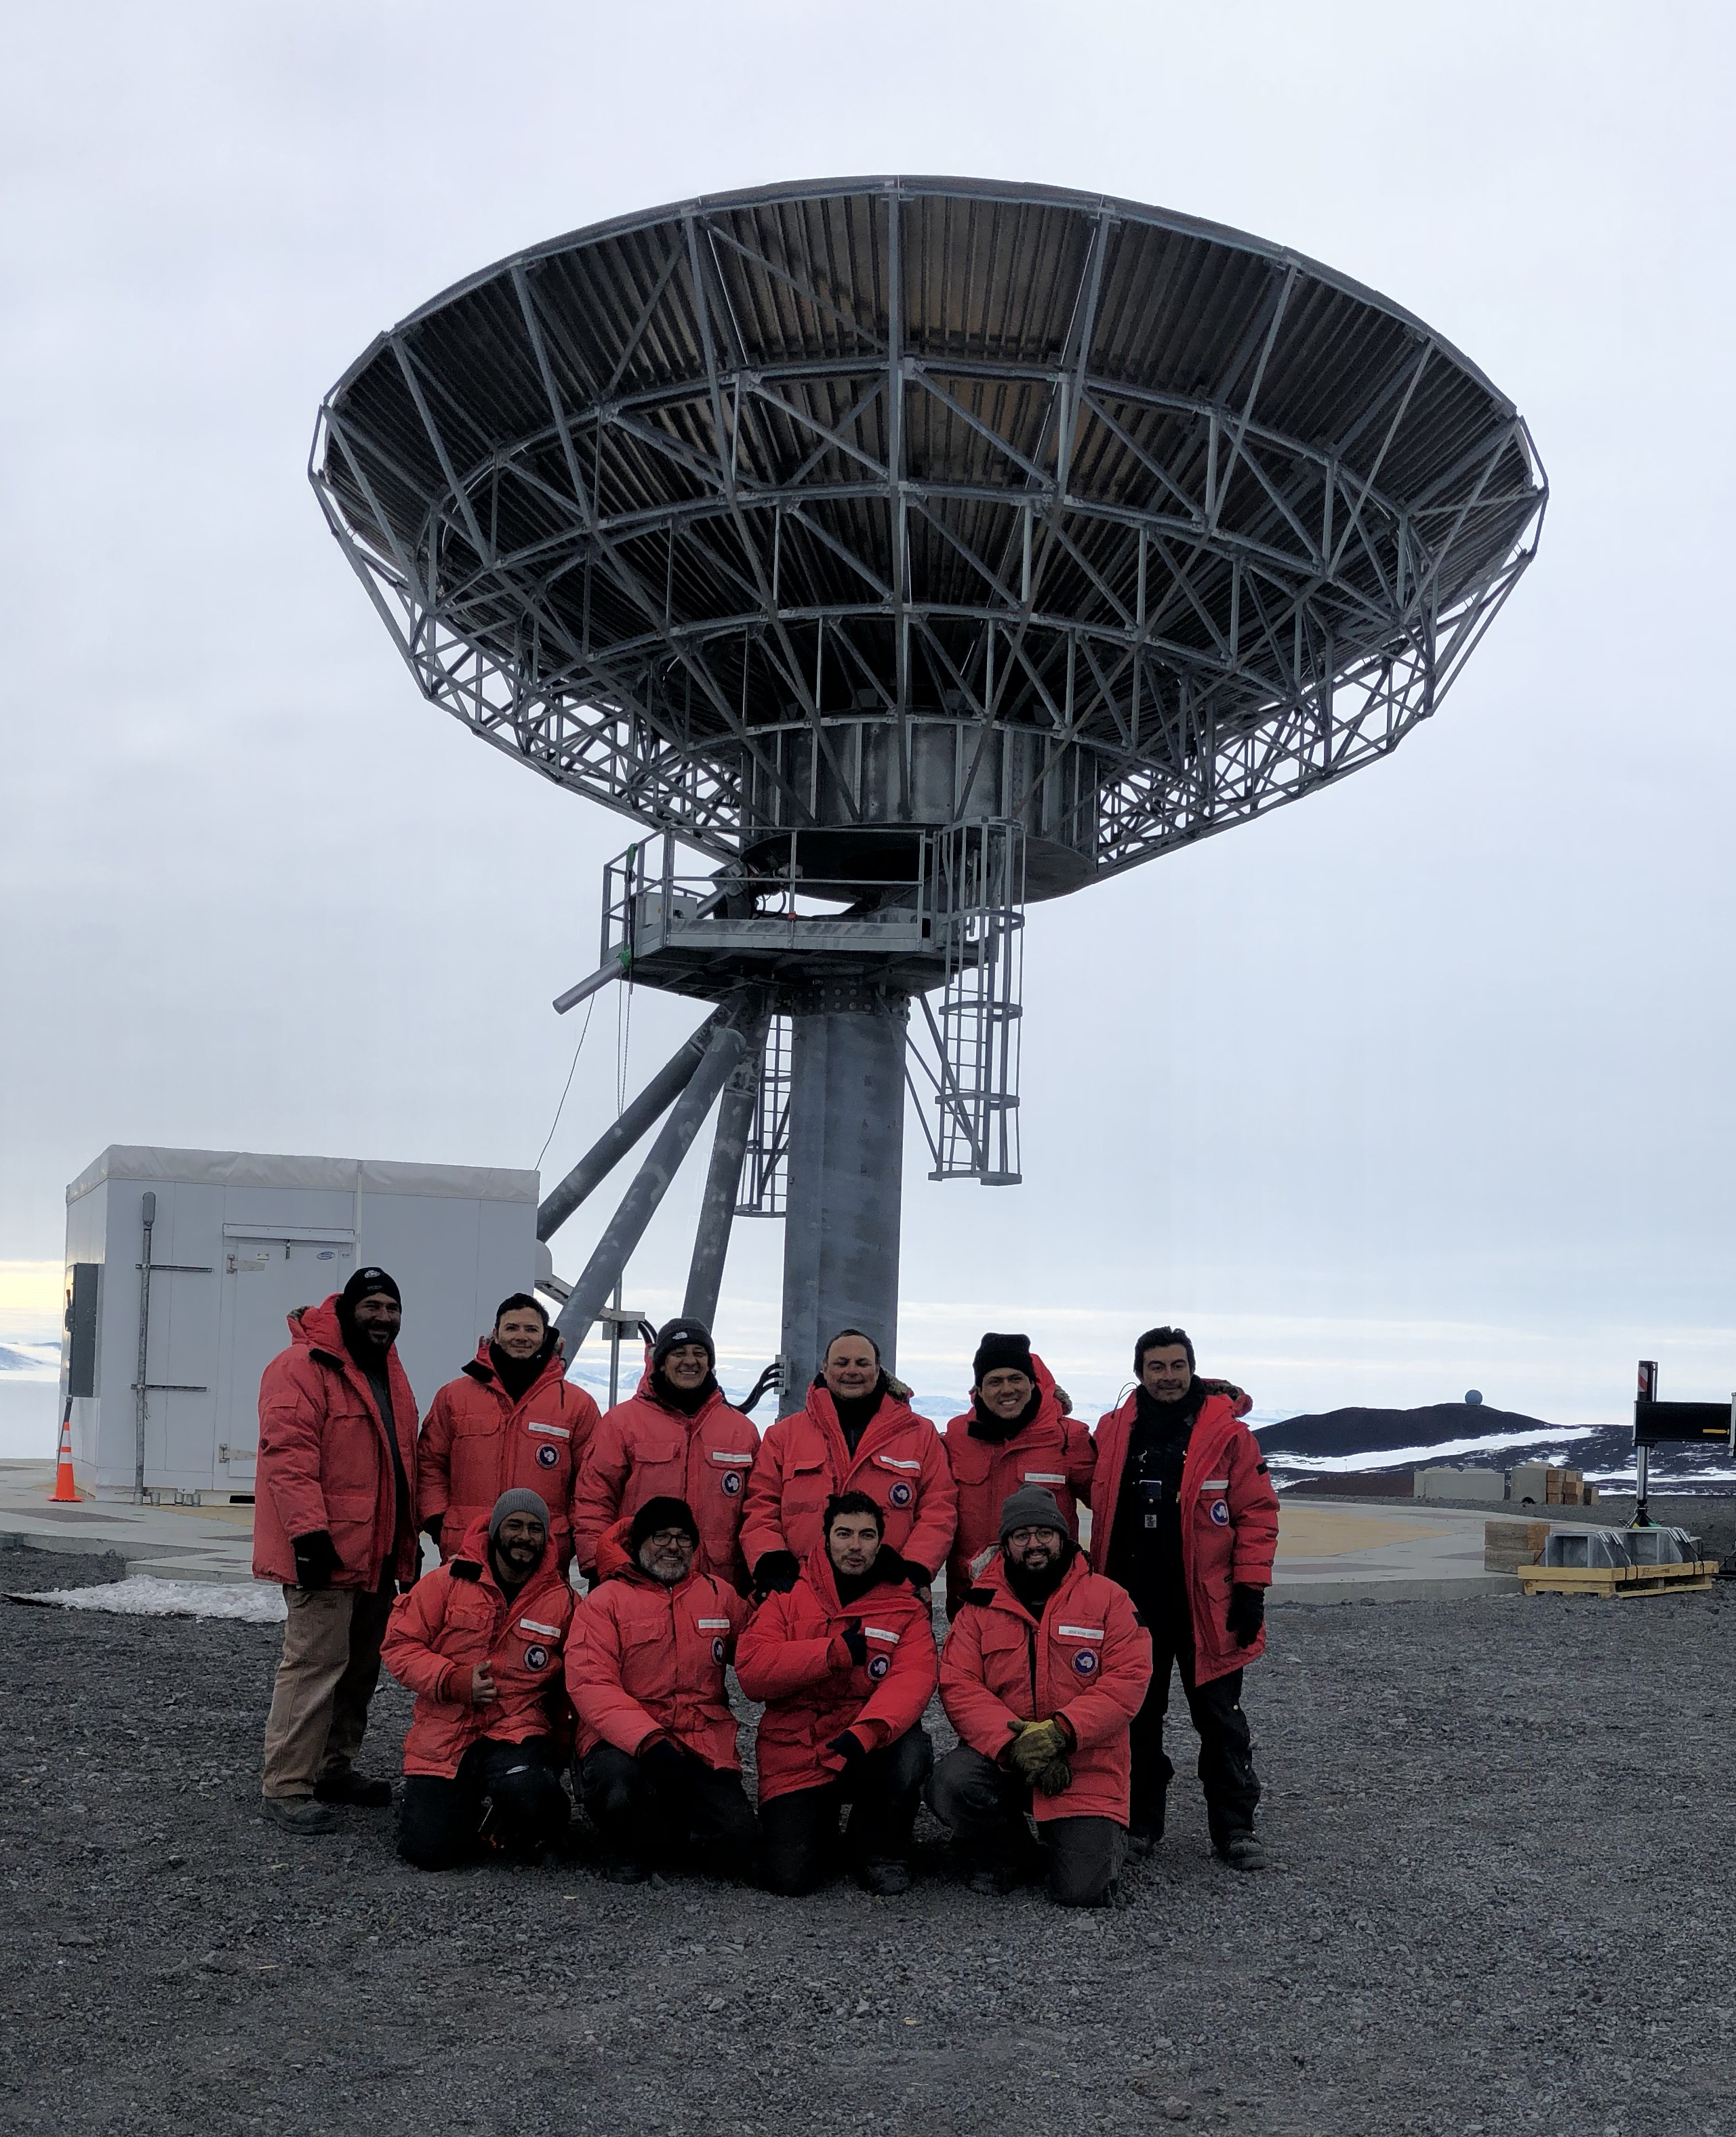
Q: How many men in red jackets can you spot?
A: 10